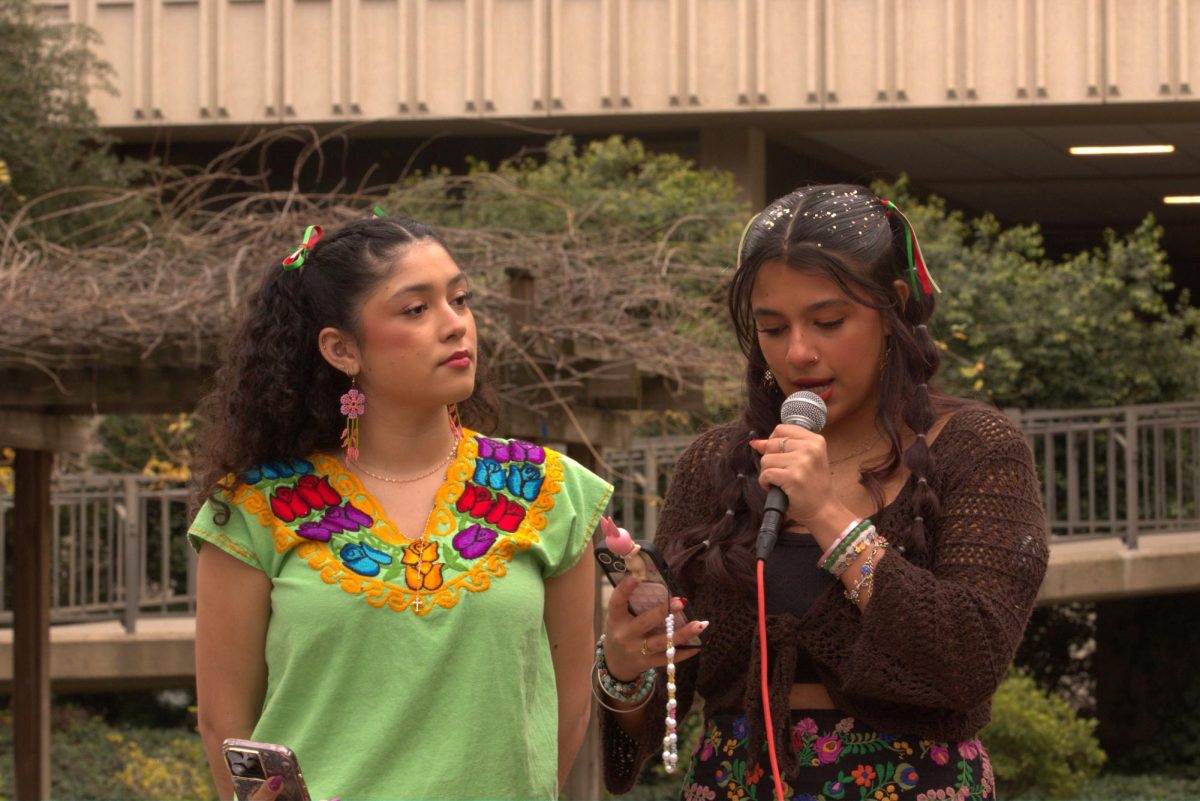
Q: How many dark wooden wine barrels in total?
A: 0